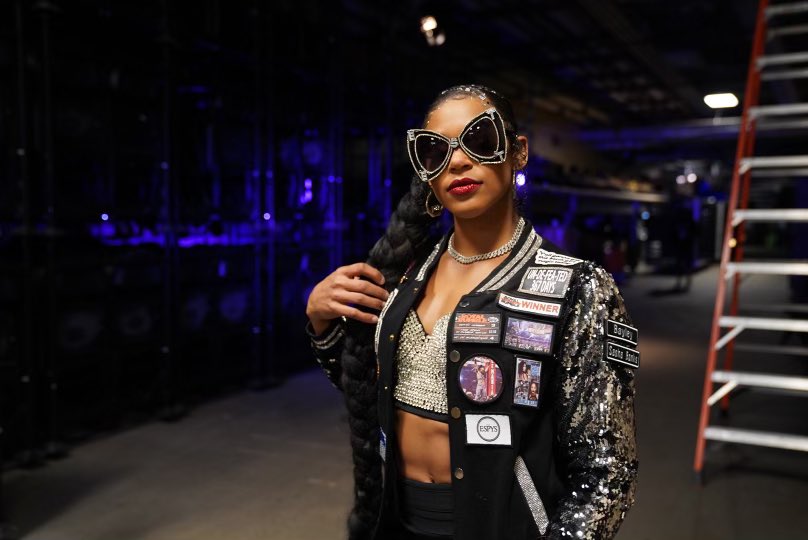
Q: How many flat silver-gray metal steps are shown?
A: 9